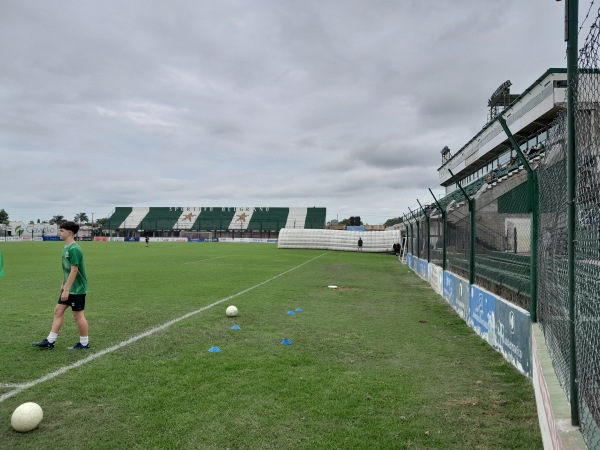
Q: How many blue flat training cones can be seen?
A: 5